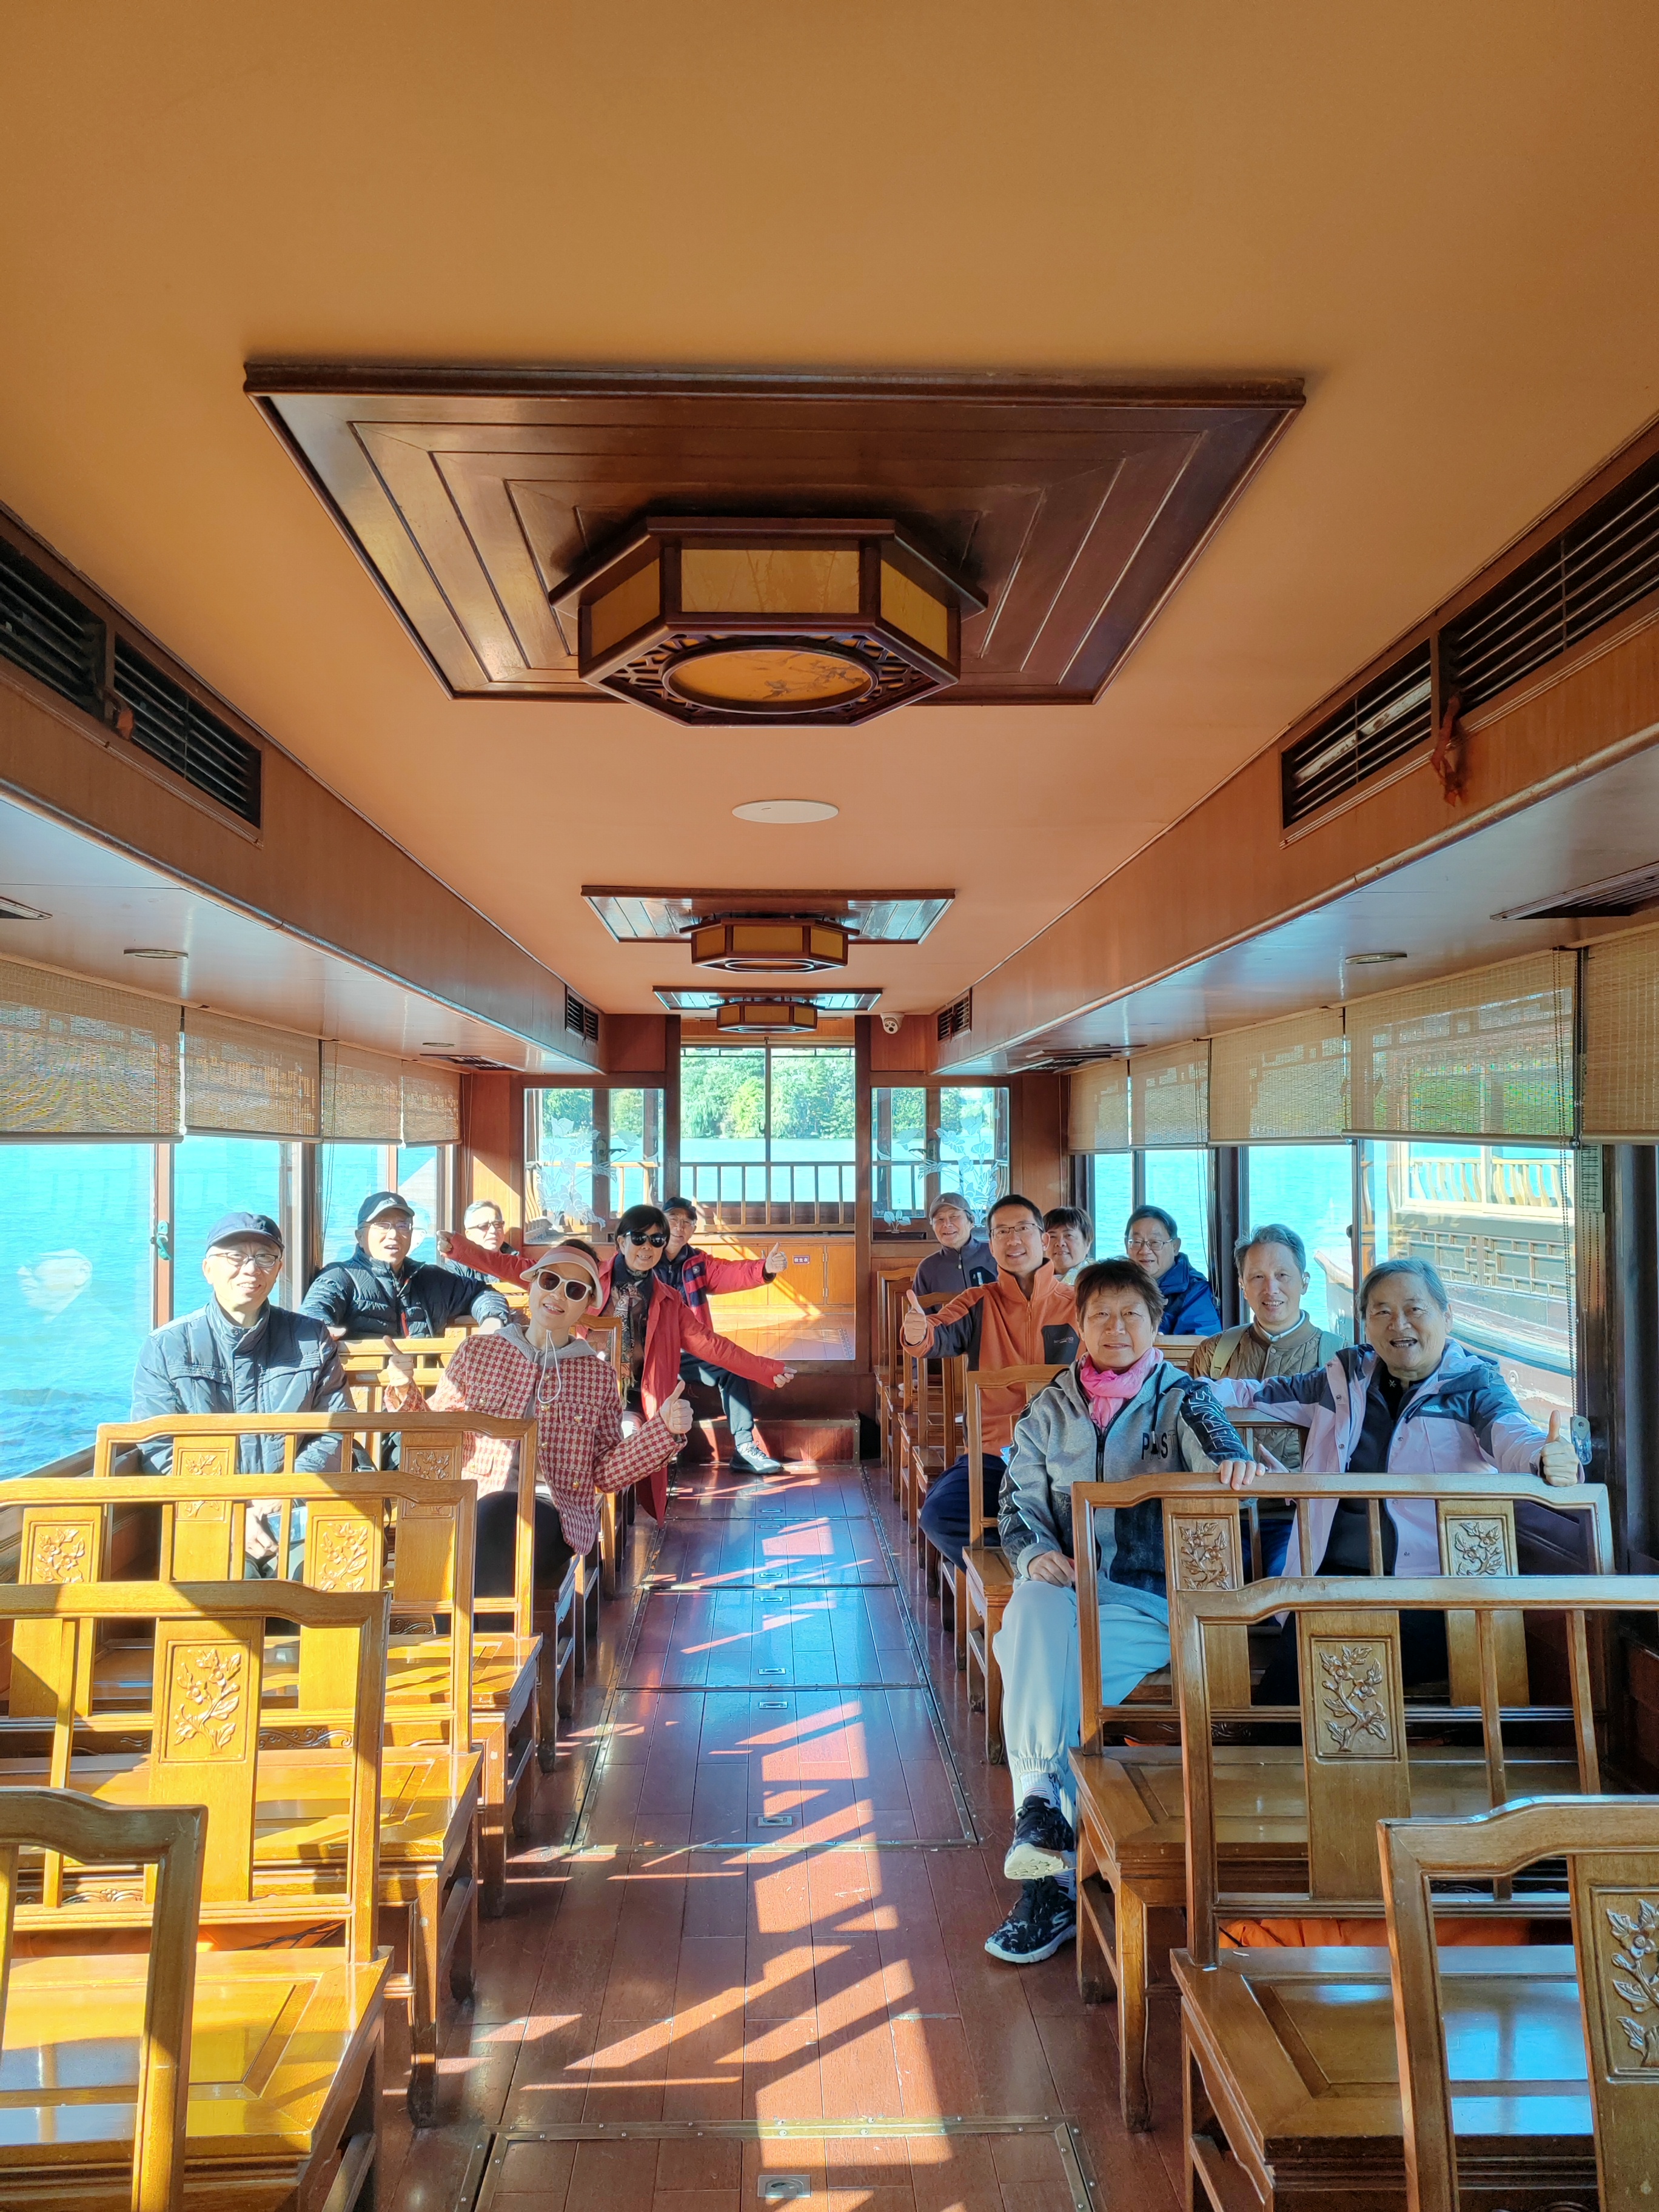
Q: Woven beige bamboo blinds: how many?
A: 9